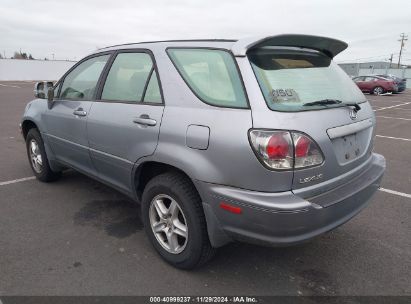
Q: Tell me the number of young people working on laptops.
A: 0